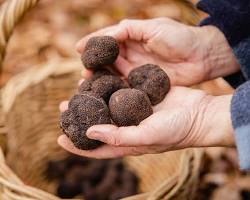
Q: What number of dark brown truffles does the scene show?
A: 5